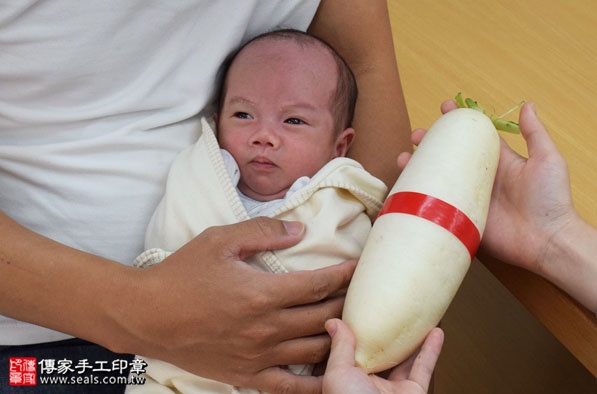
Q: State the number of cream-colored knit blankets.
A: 1